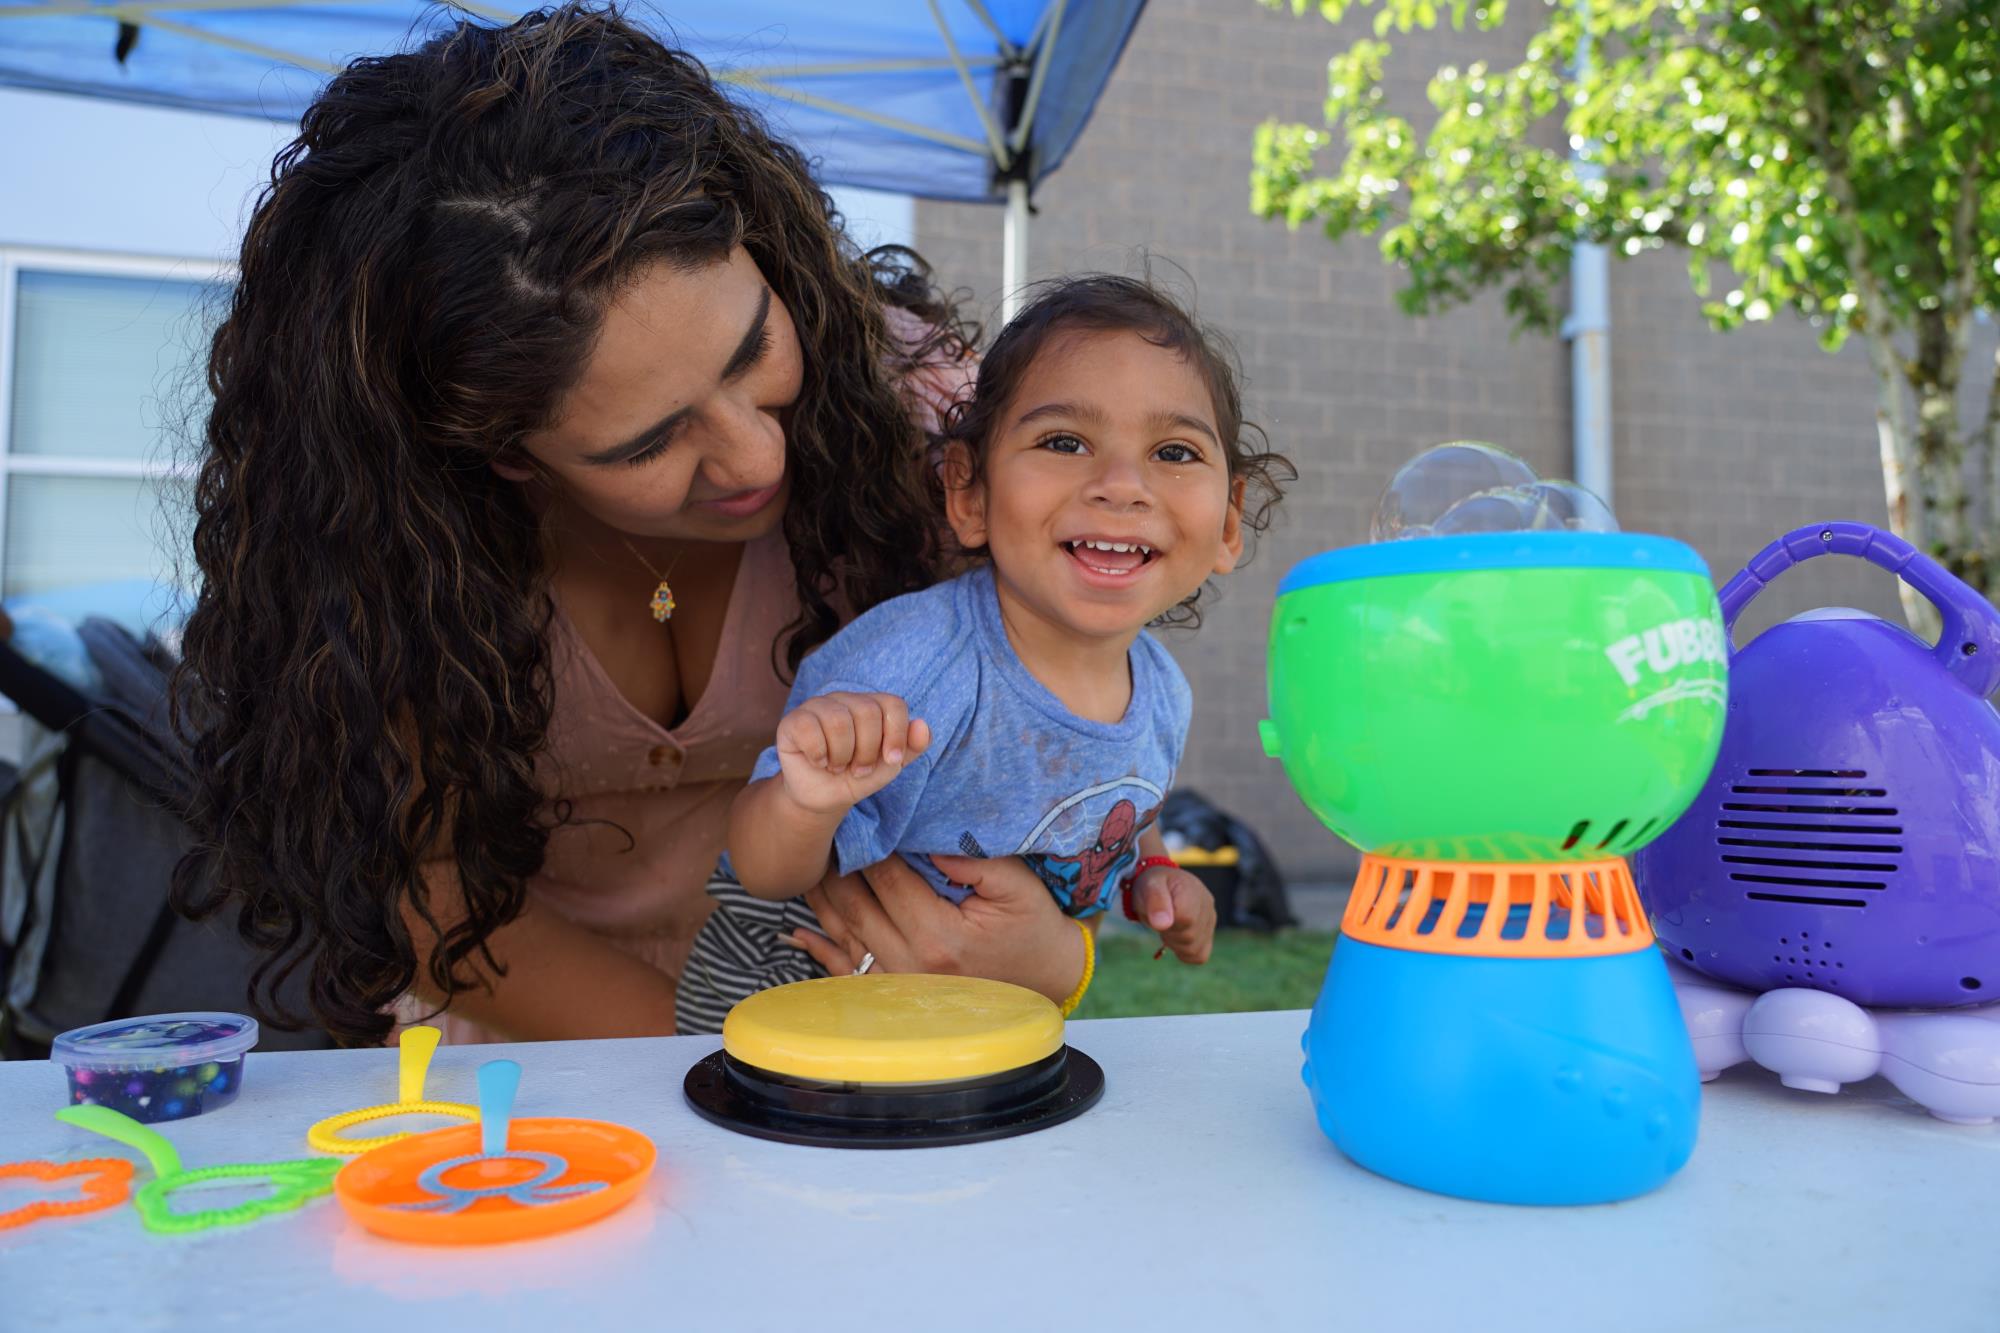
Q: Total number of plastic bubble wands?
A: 4